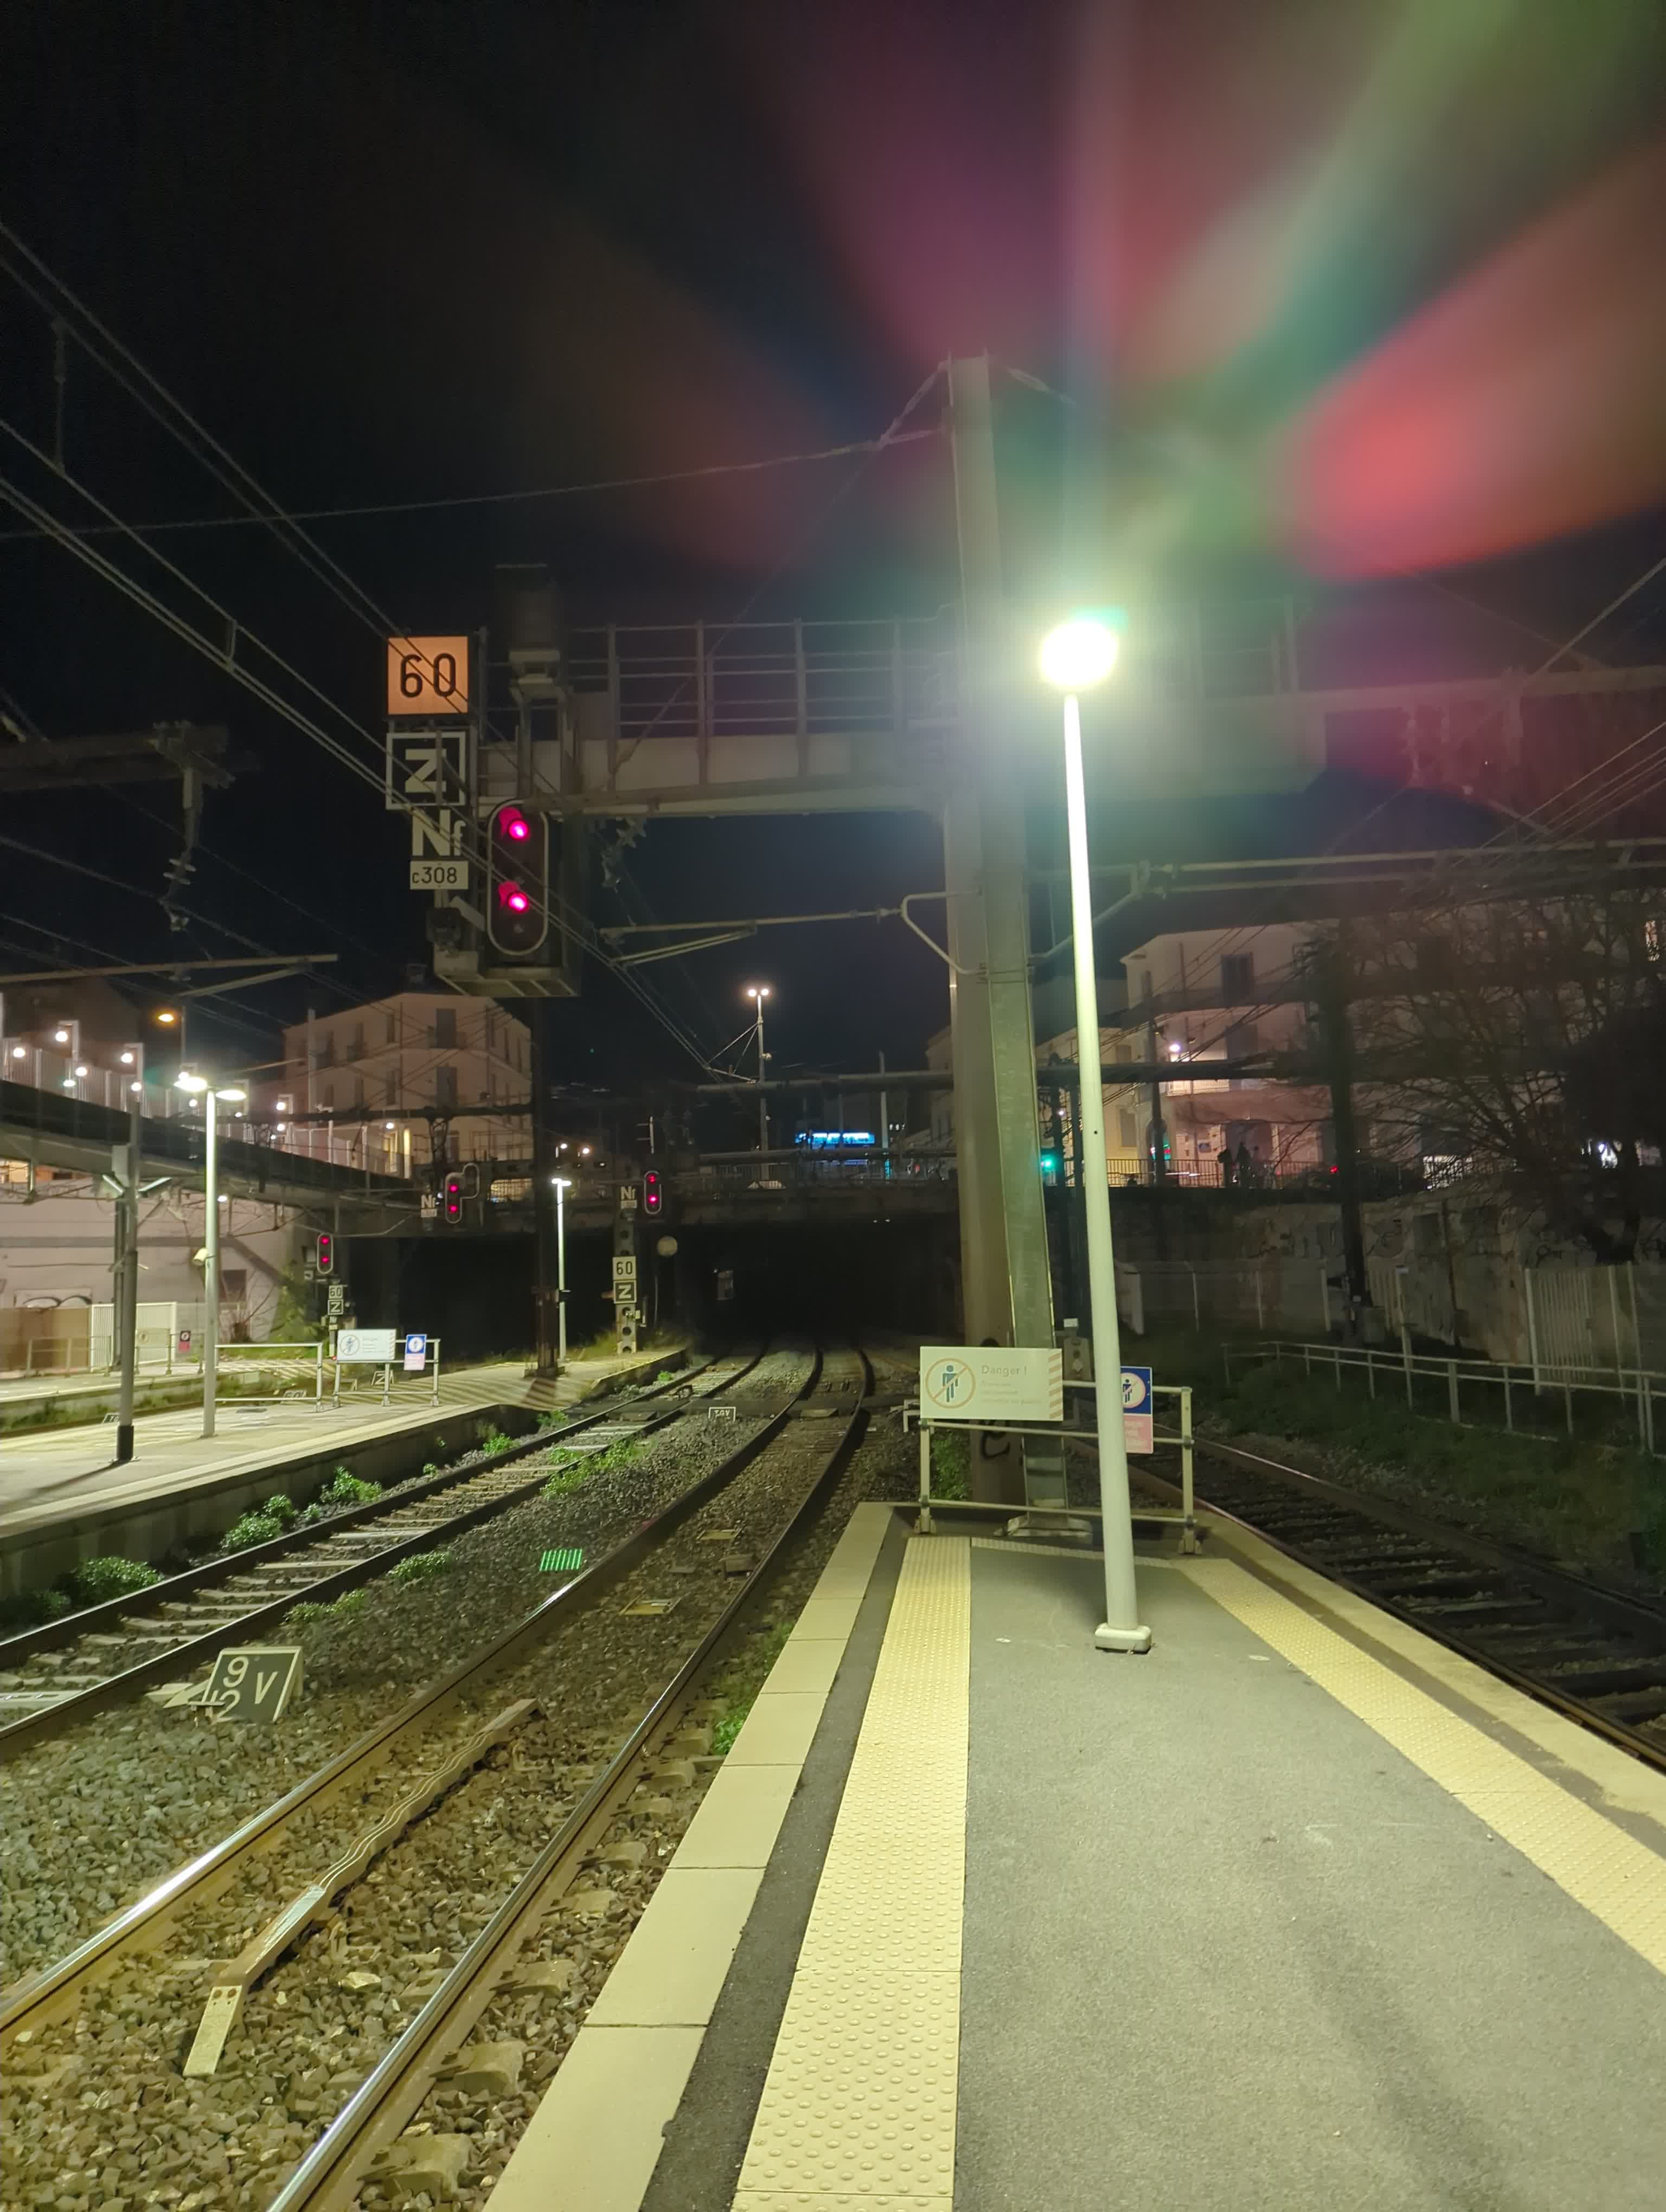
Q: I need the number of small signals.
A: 3